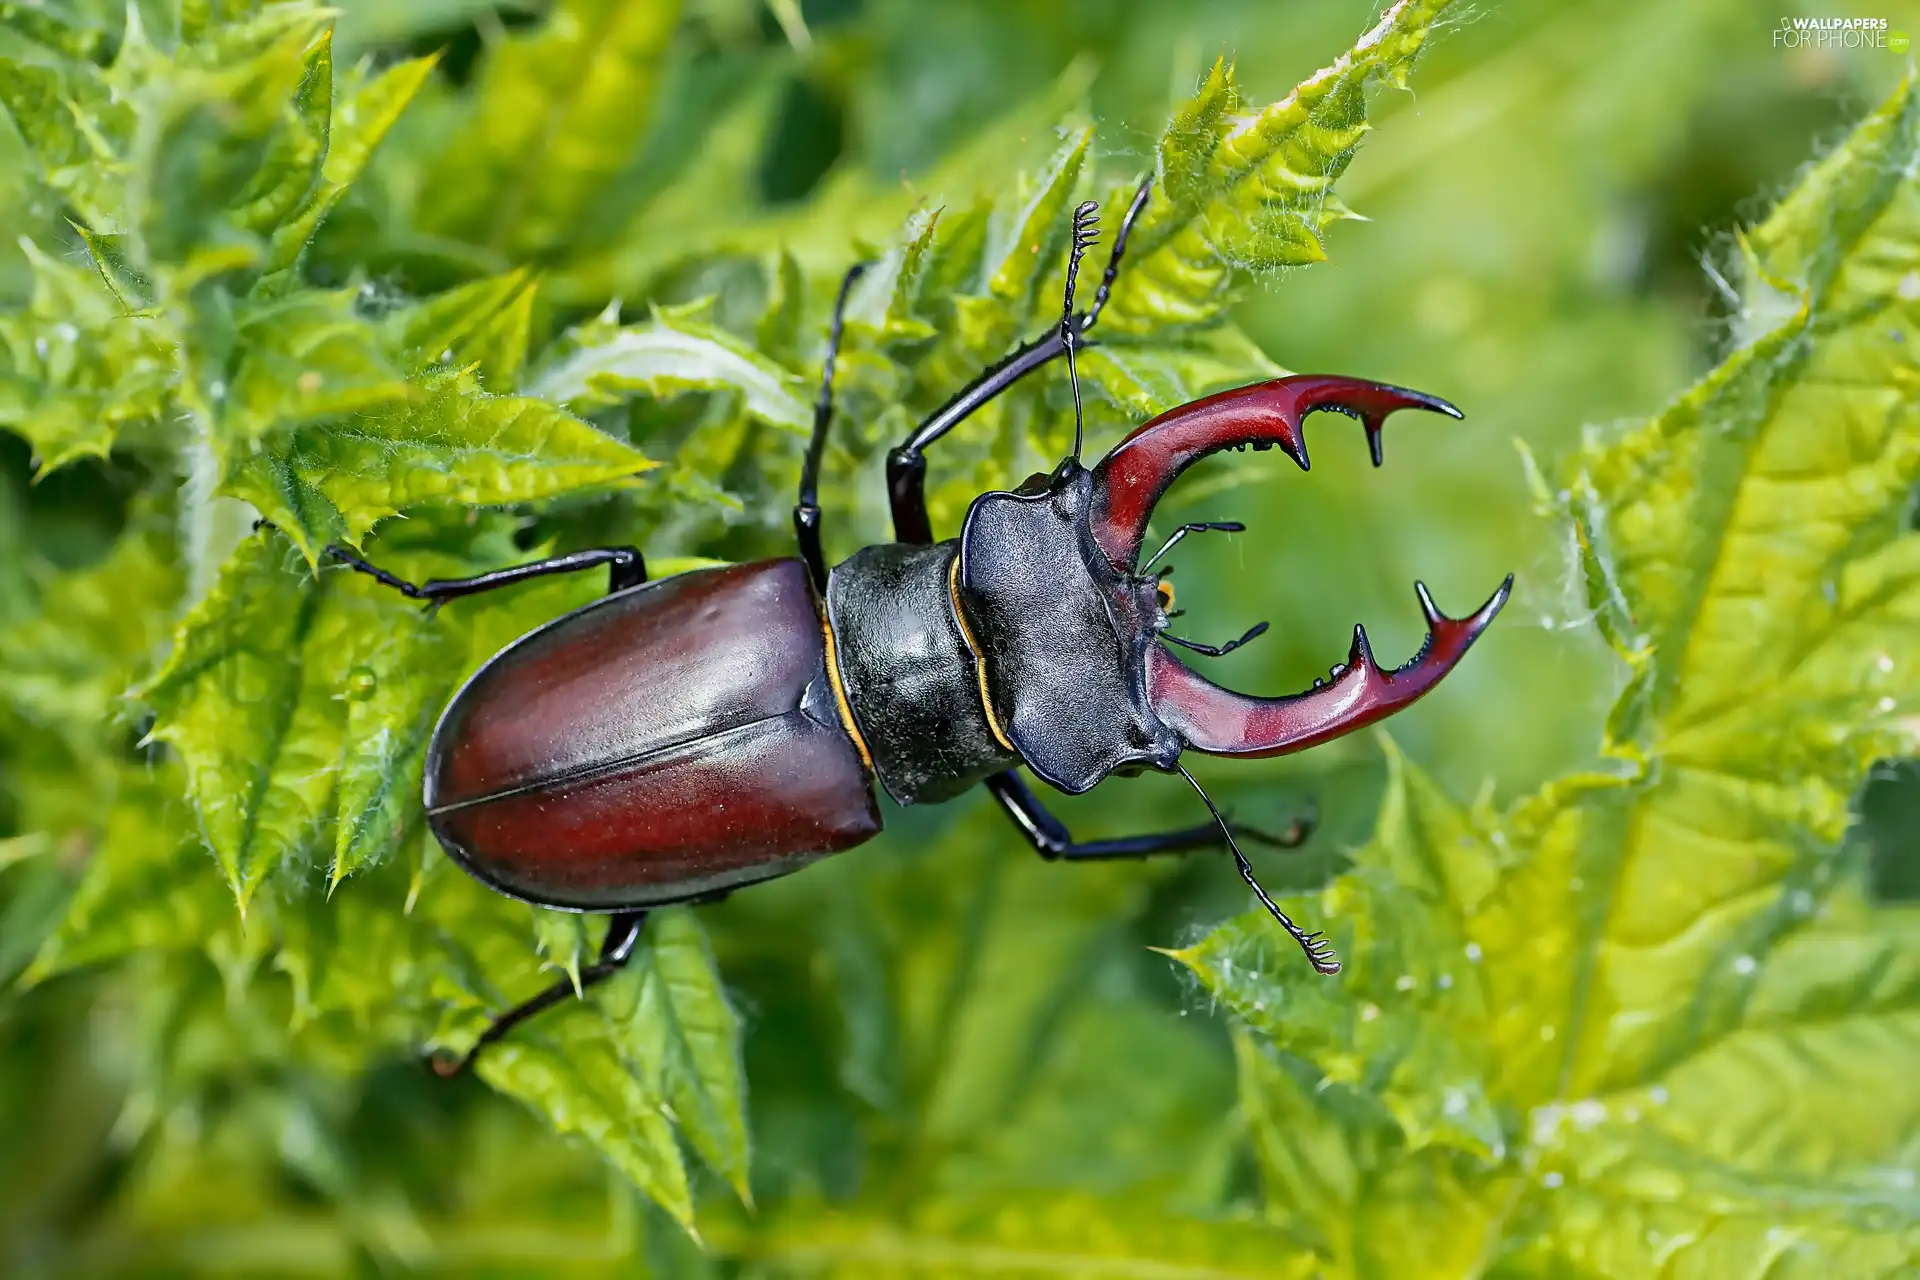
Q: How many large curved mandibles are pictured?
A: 2